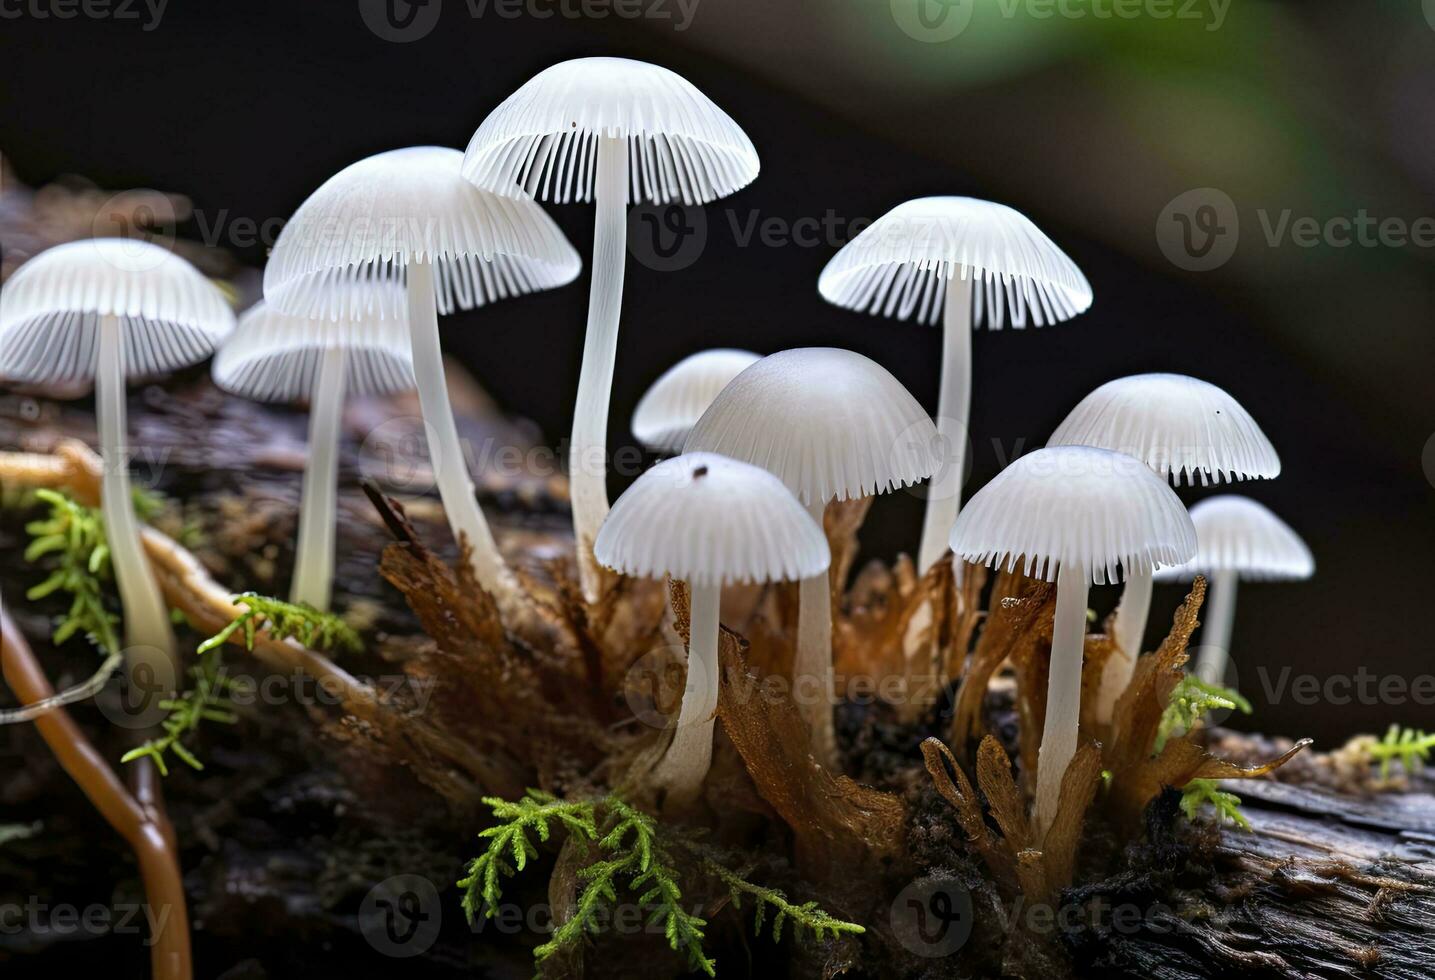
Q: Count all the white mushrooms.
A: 11